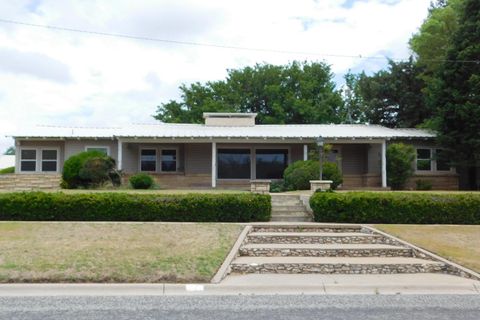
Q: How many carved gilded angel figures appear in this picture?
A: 0